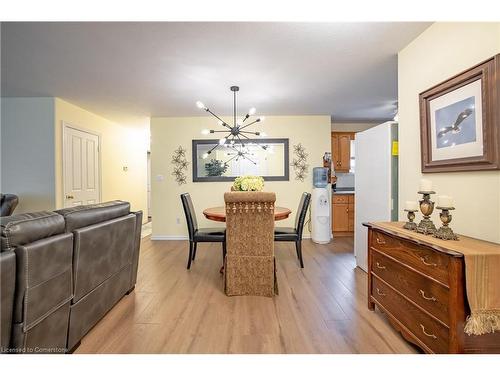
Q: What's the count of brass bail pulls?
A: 6